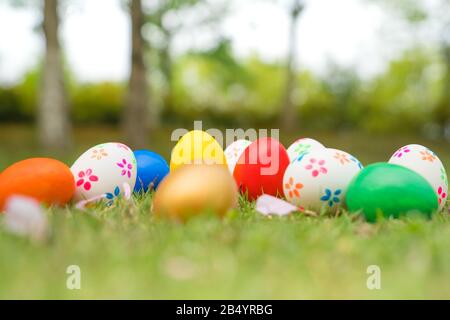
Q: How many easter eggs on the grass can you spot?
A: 11